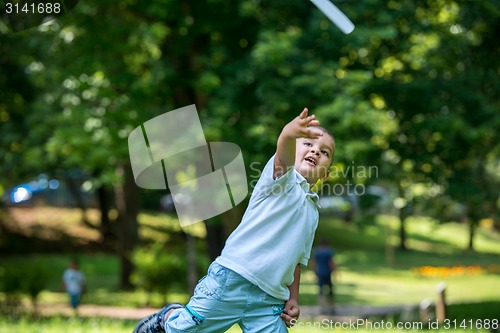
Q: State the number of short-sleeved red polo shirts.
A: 0